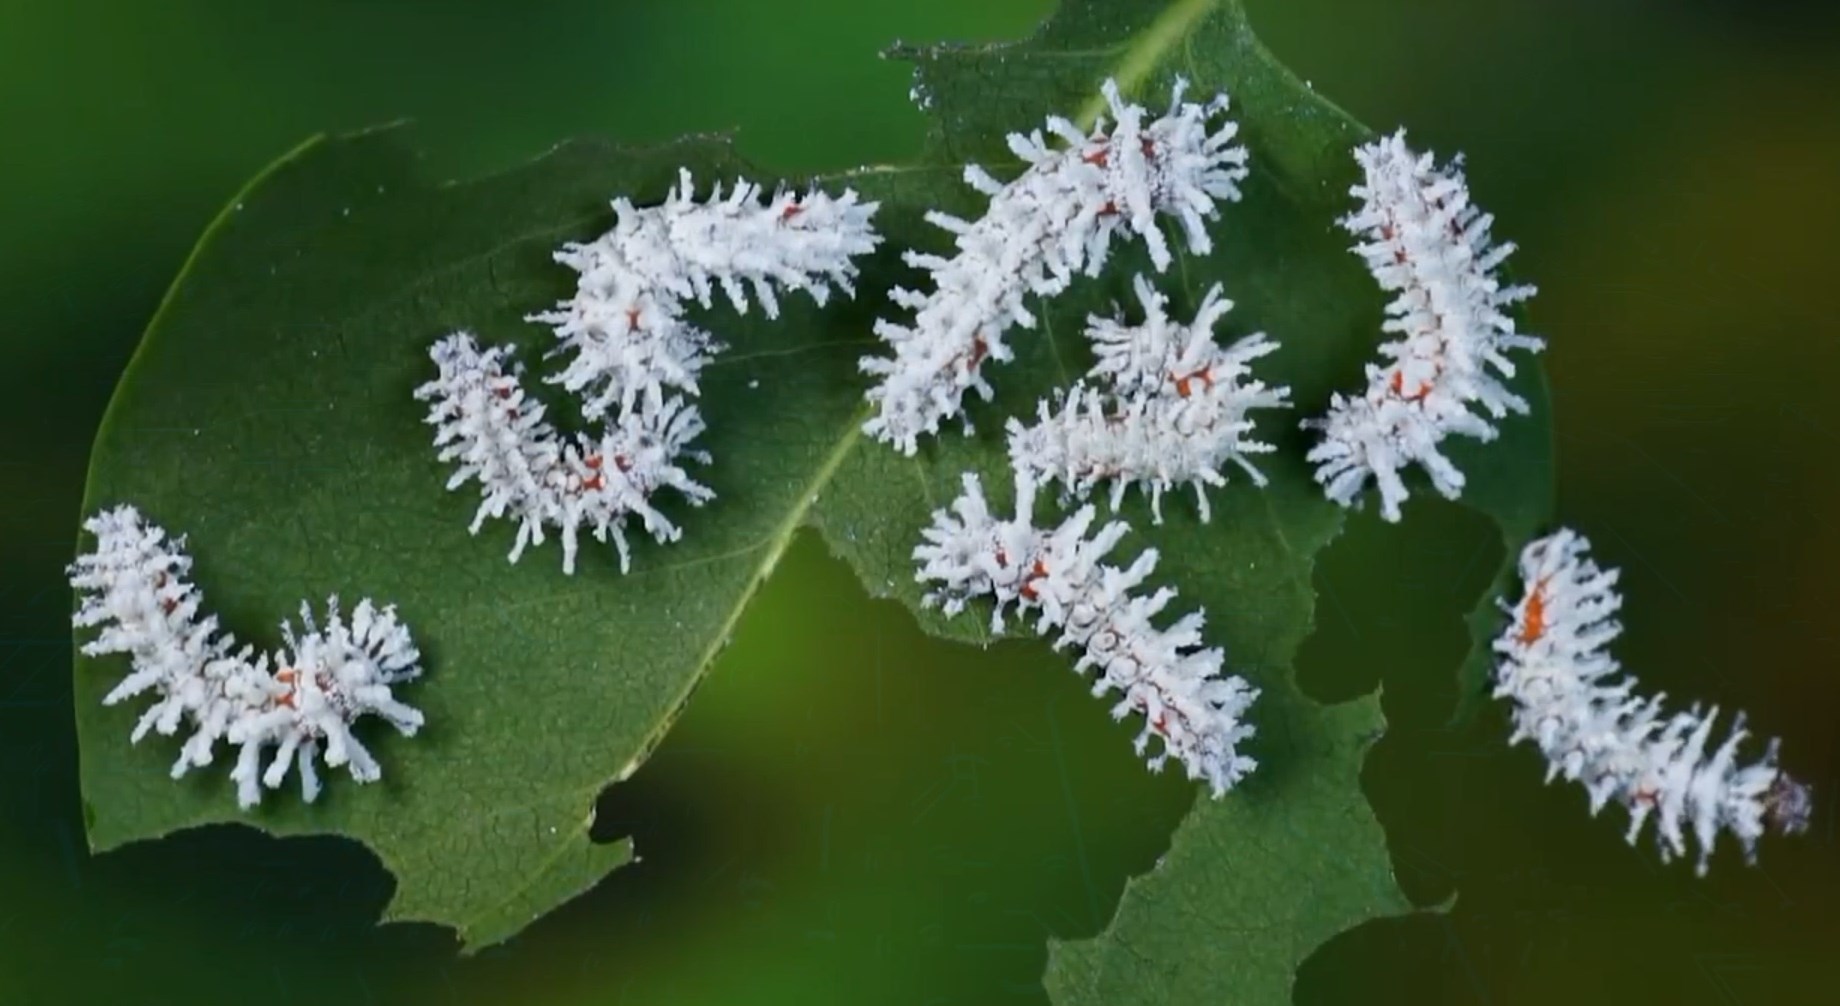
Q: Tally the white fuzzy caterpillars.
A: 8